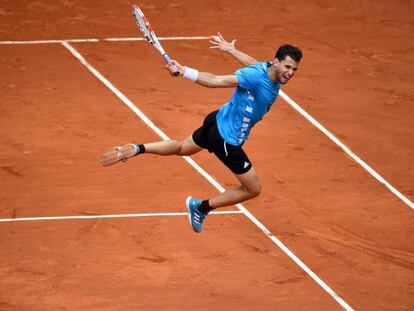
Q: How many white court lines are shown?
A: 4